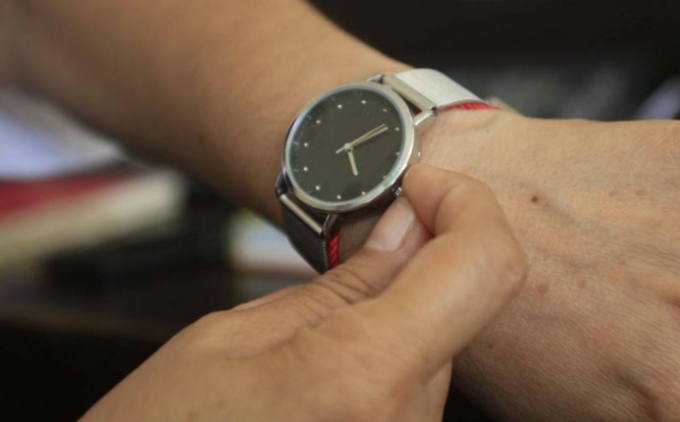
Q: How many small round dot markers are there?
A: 12